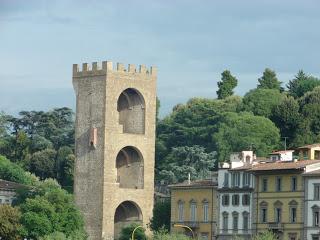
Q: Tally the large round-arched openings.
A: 3